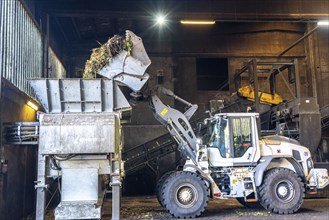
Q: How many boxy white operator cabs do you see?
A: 1